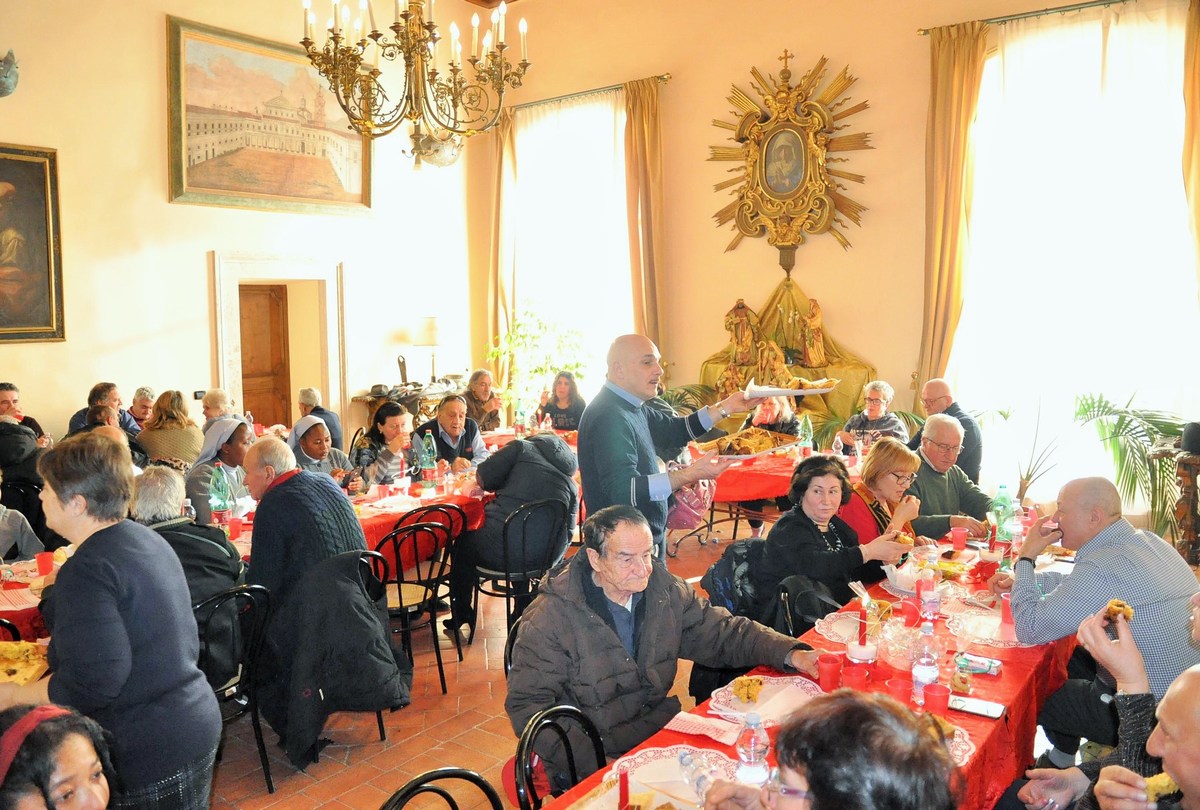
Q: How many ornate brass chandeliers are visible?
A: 1